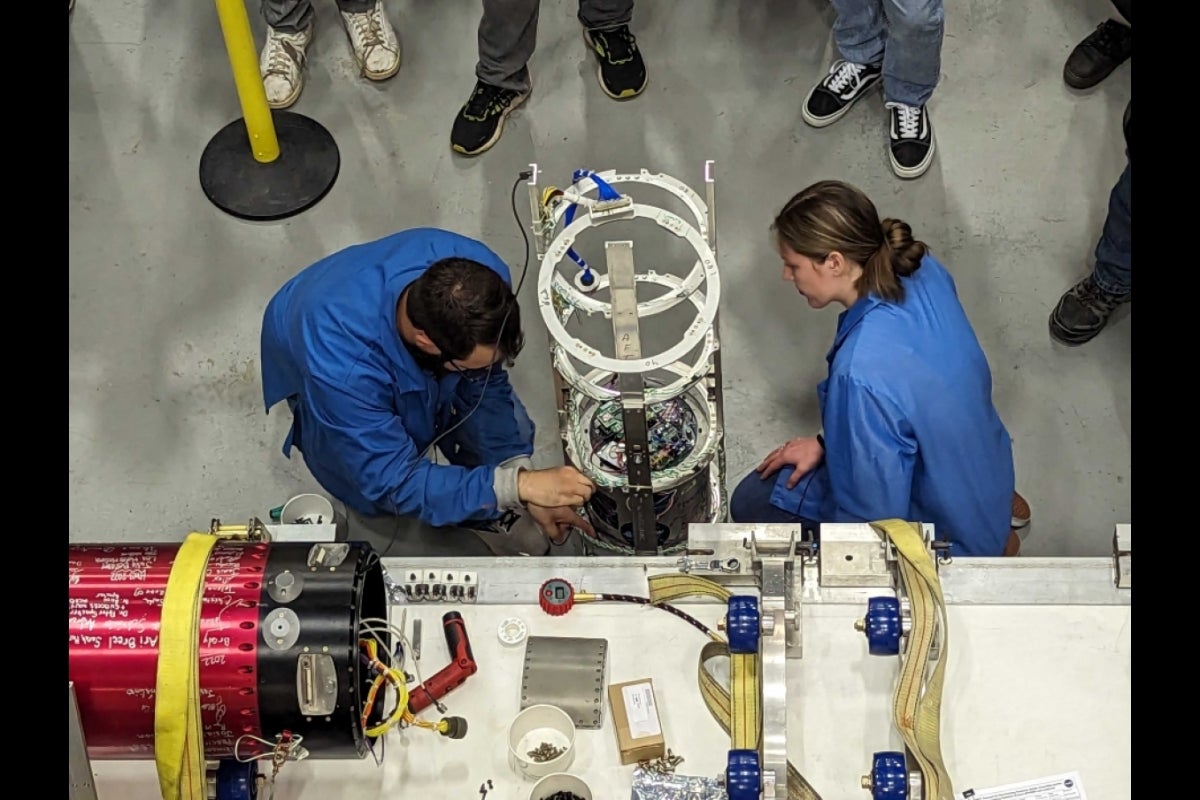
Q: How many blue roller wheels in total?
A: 5